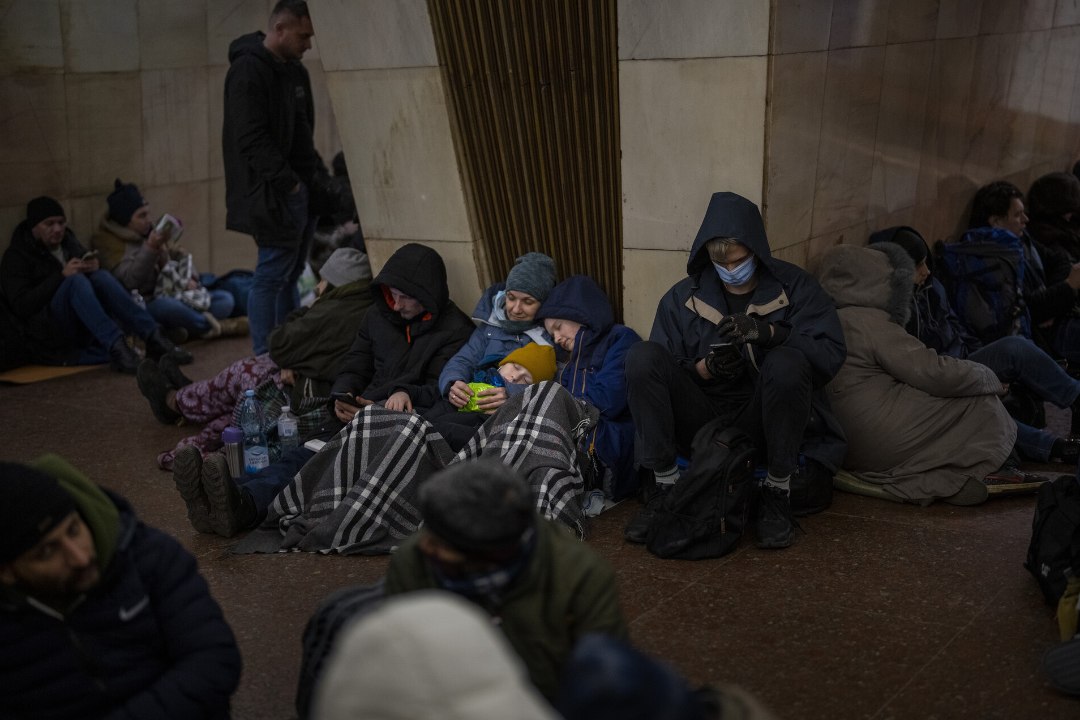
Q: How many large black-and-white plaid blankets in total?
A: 1